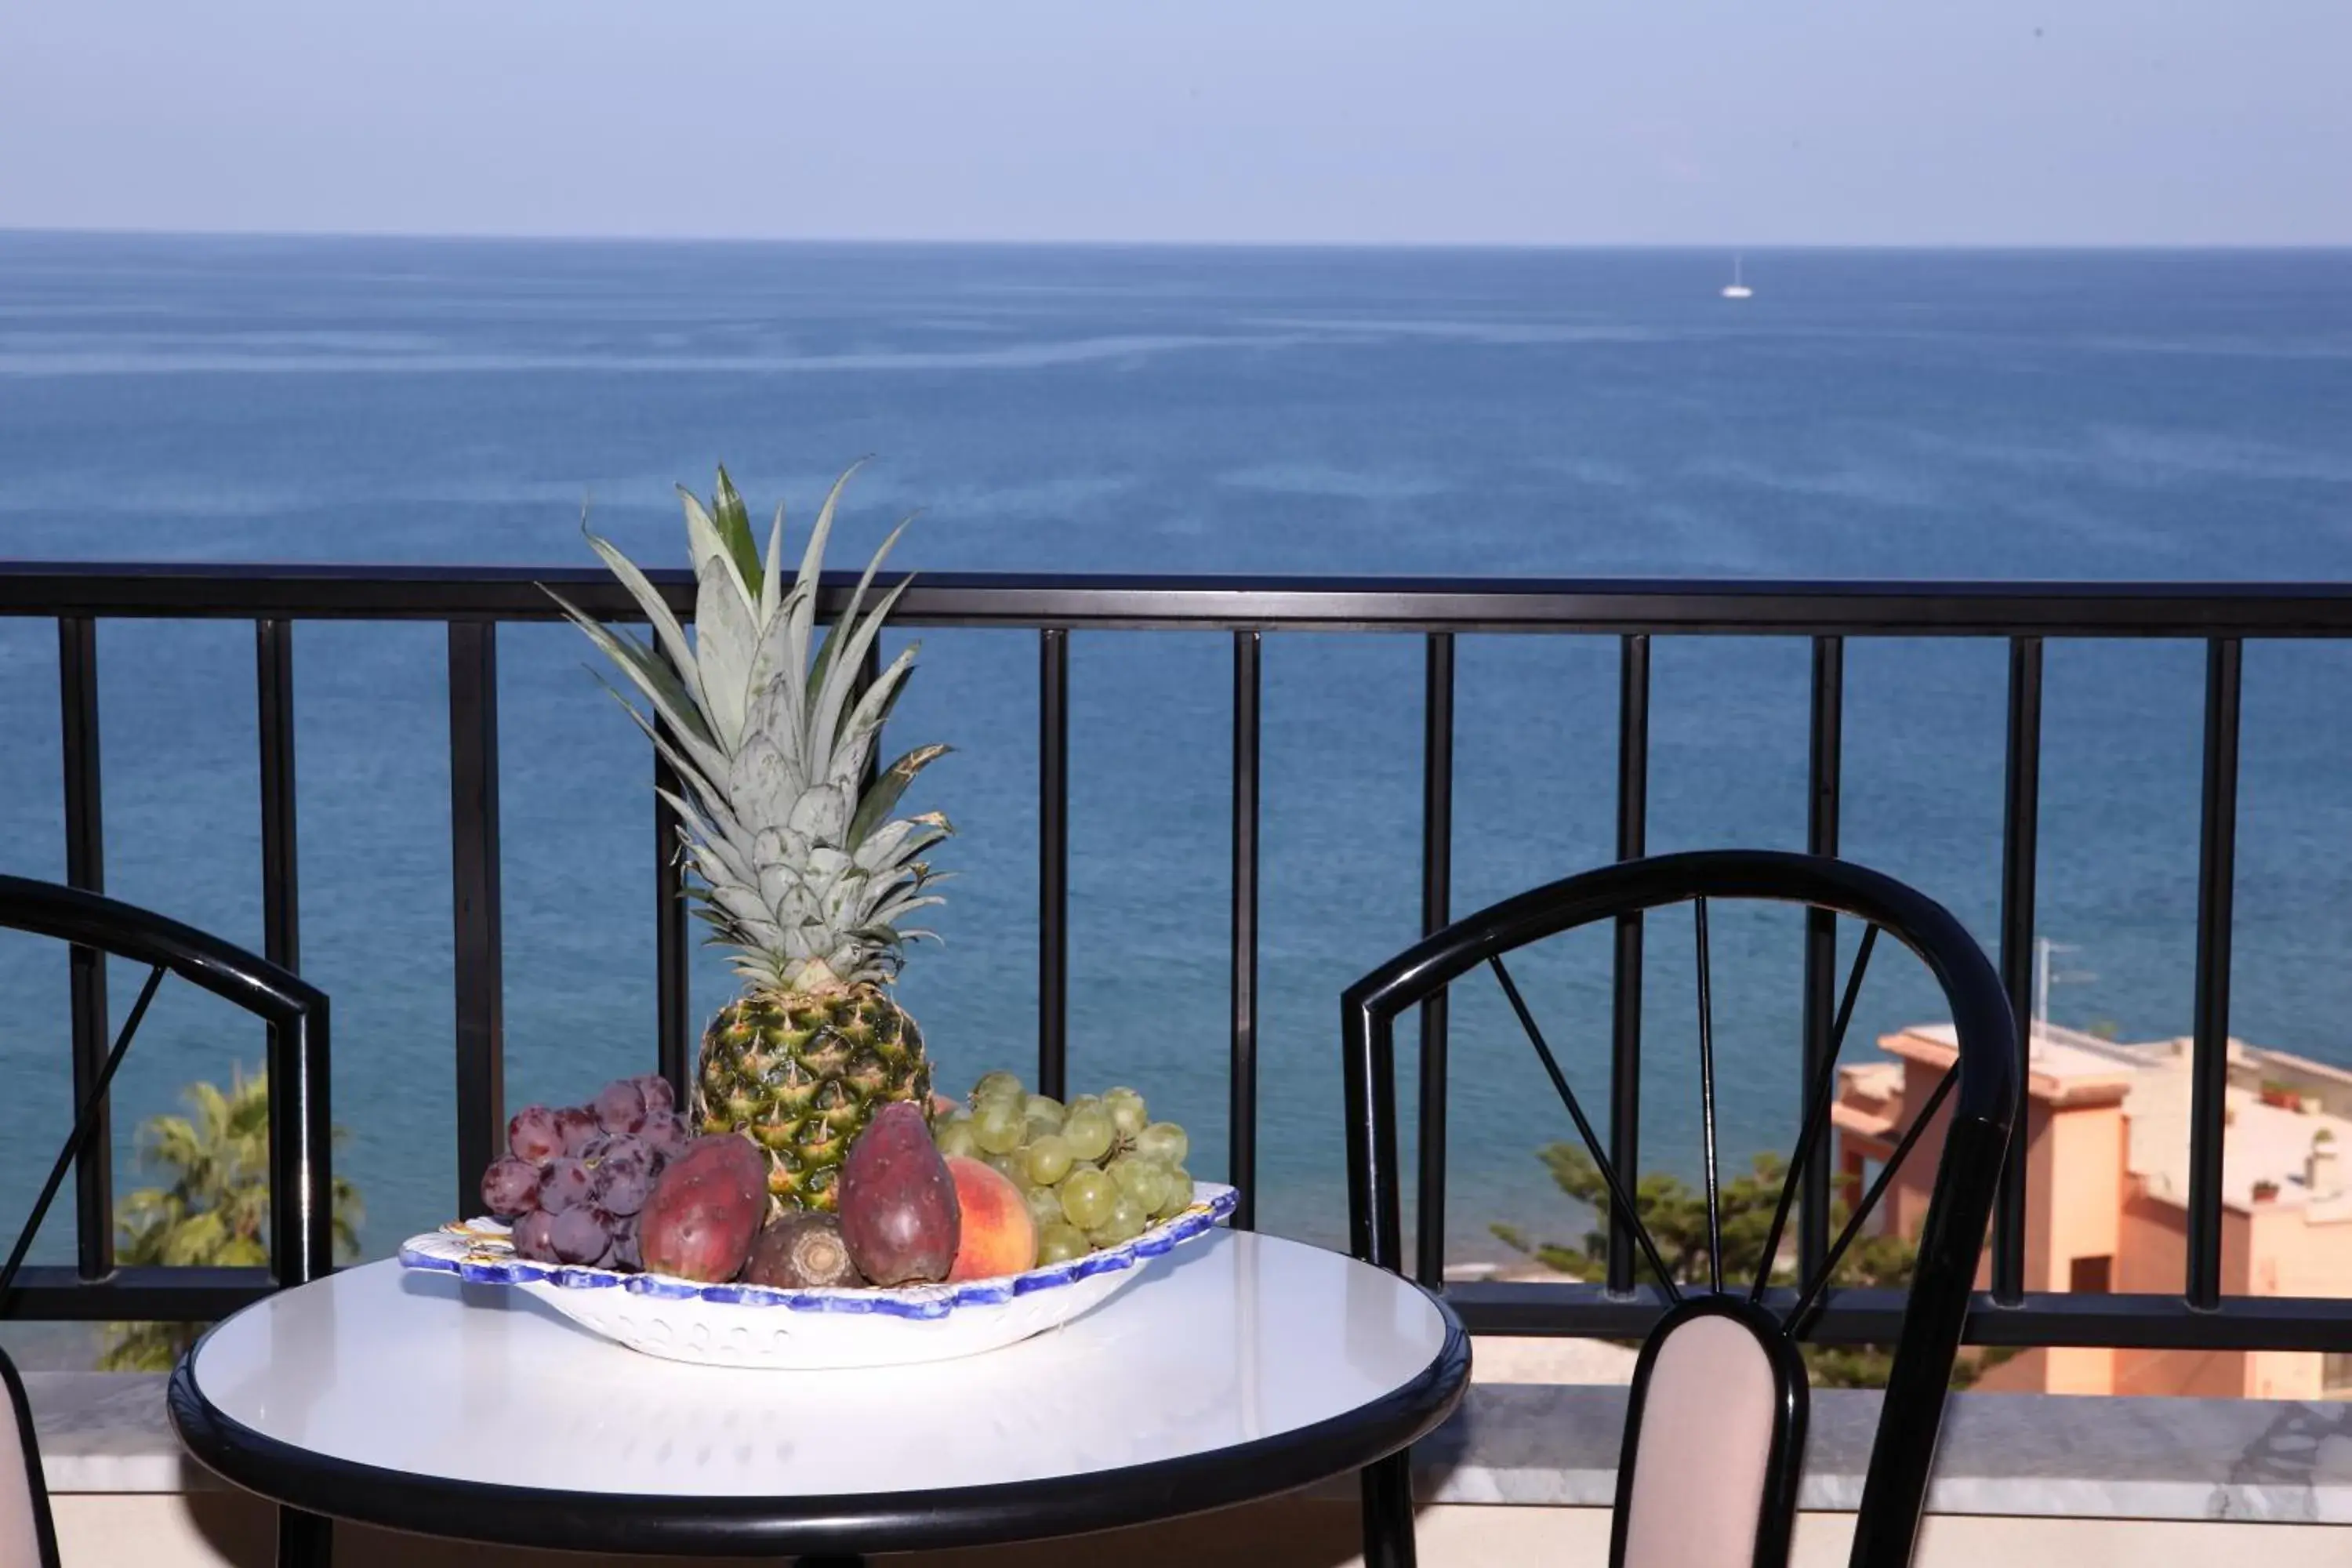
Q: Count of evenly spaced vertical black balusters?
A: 12